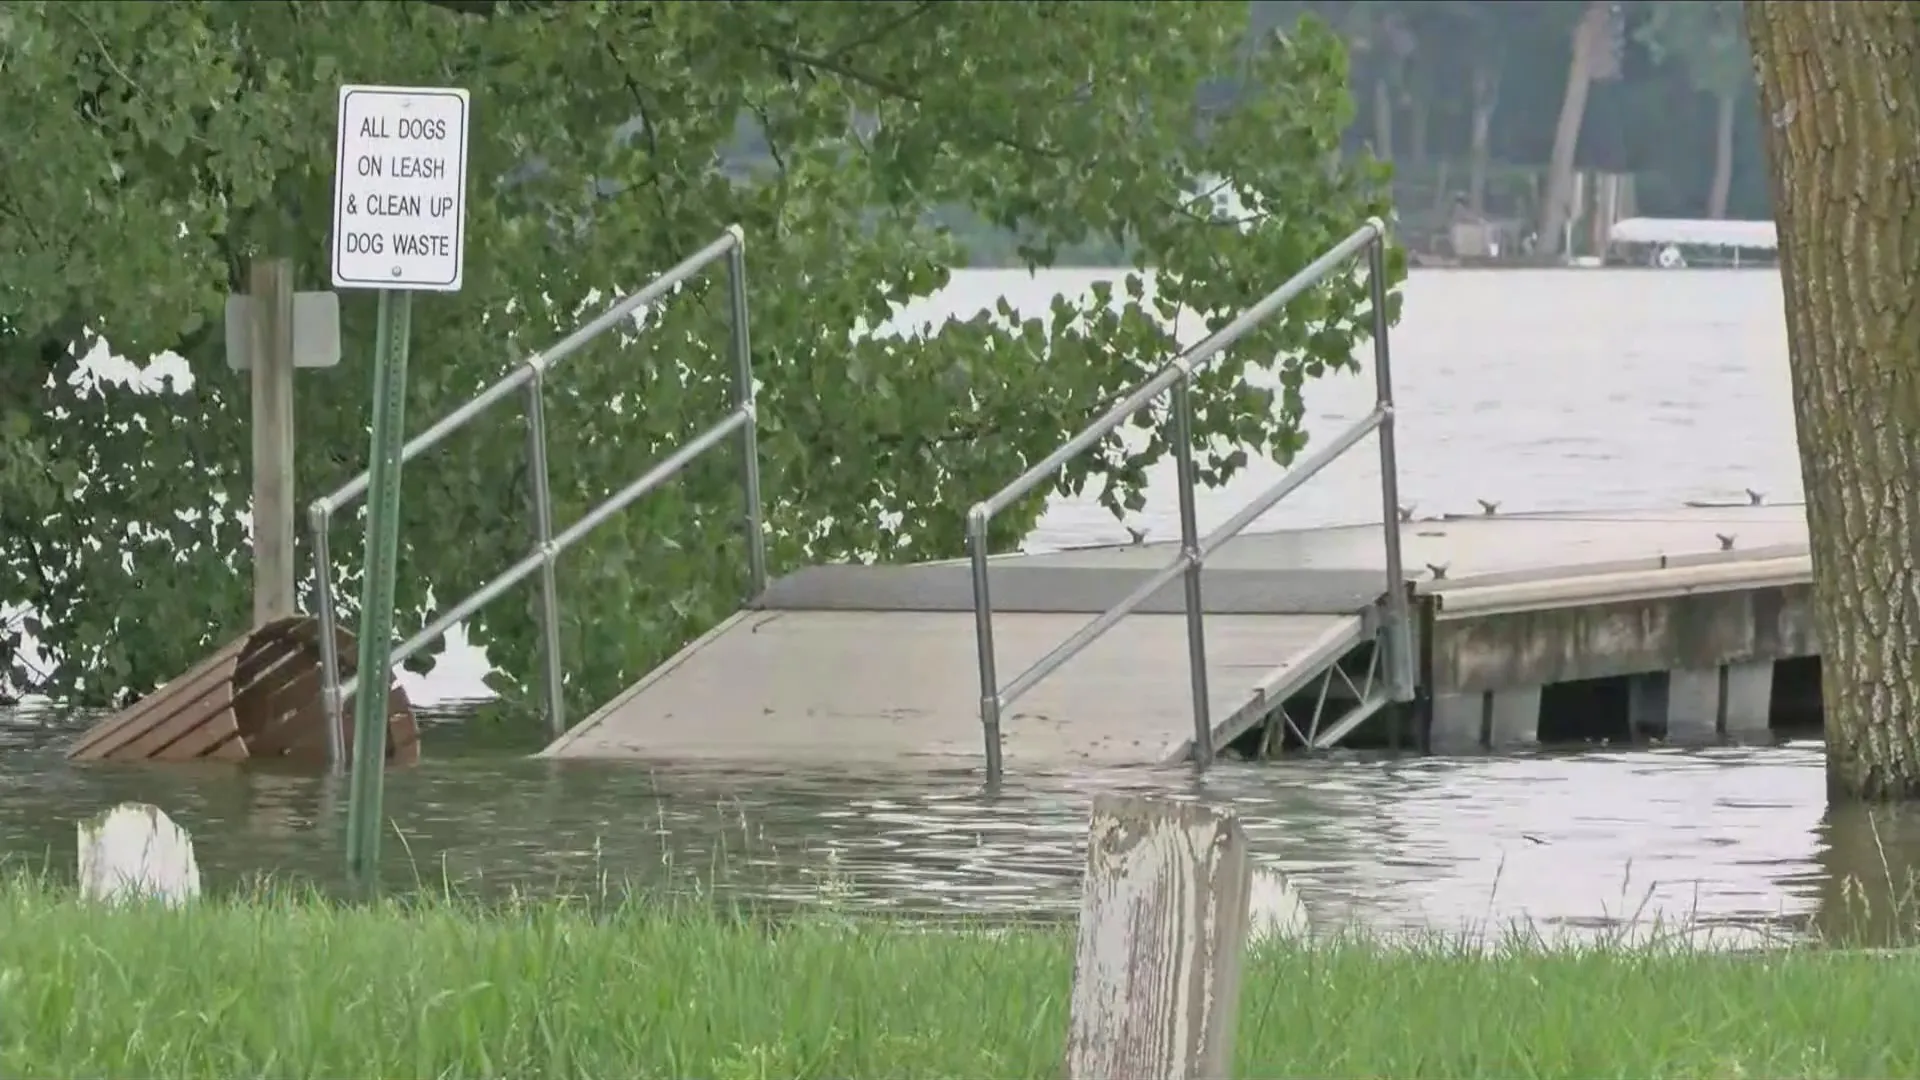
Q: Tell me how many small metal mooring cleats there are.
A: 6